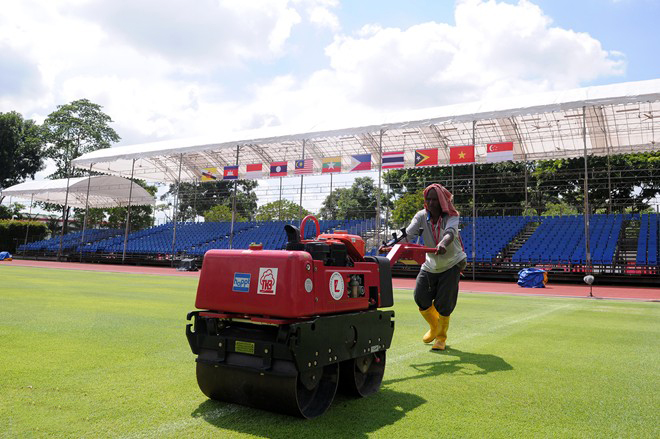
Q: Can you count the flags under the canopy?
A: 11